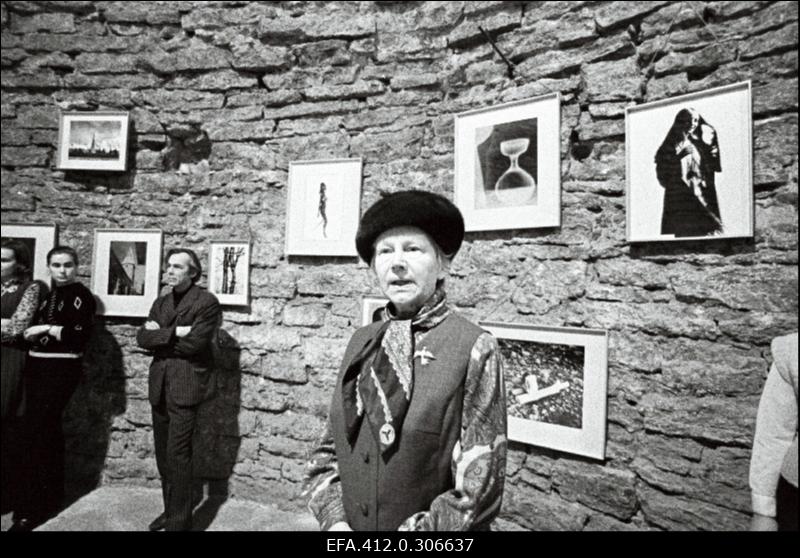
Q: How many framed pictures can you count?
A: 9